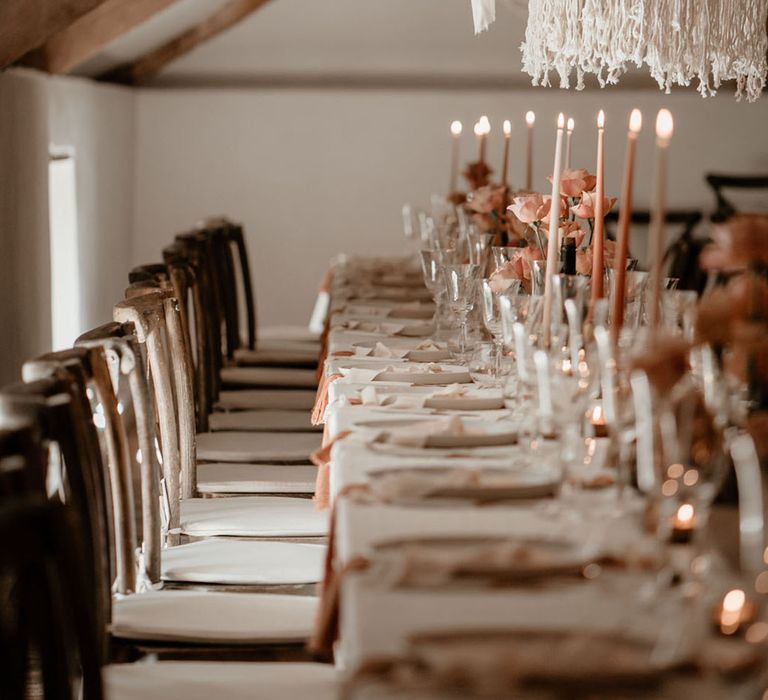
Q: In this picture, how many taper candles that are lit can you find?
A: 10